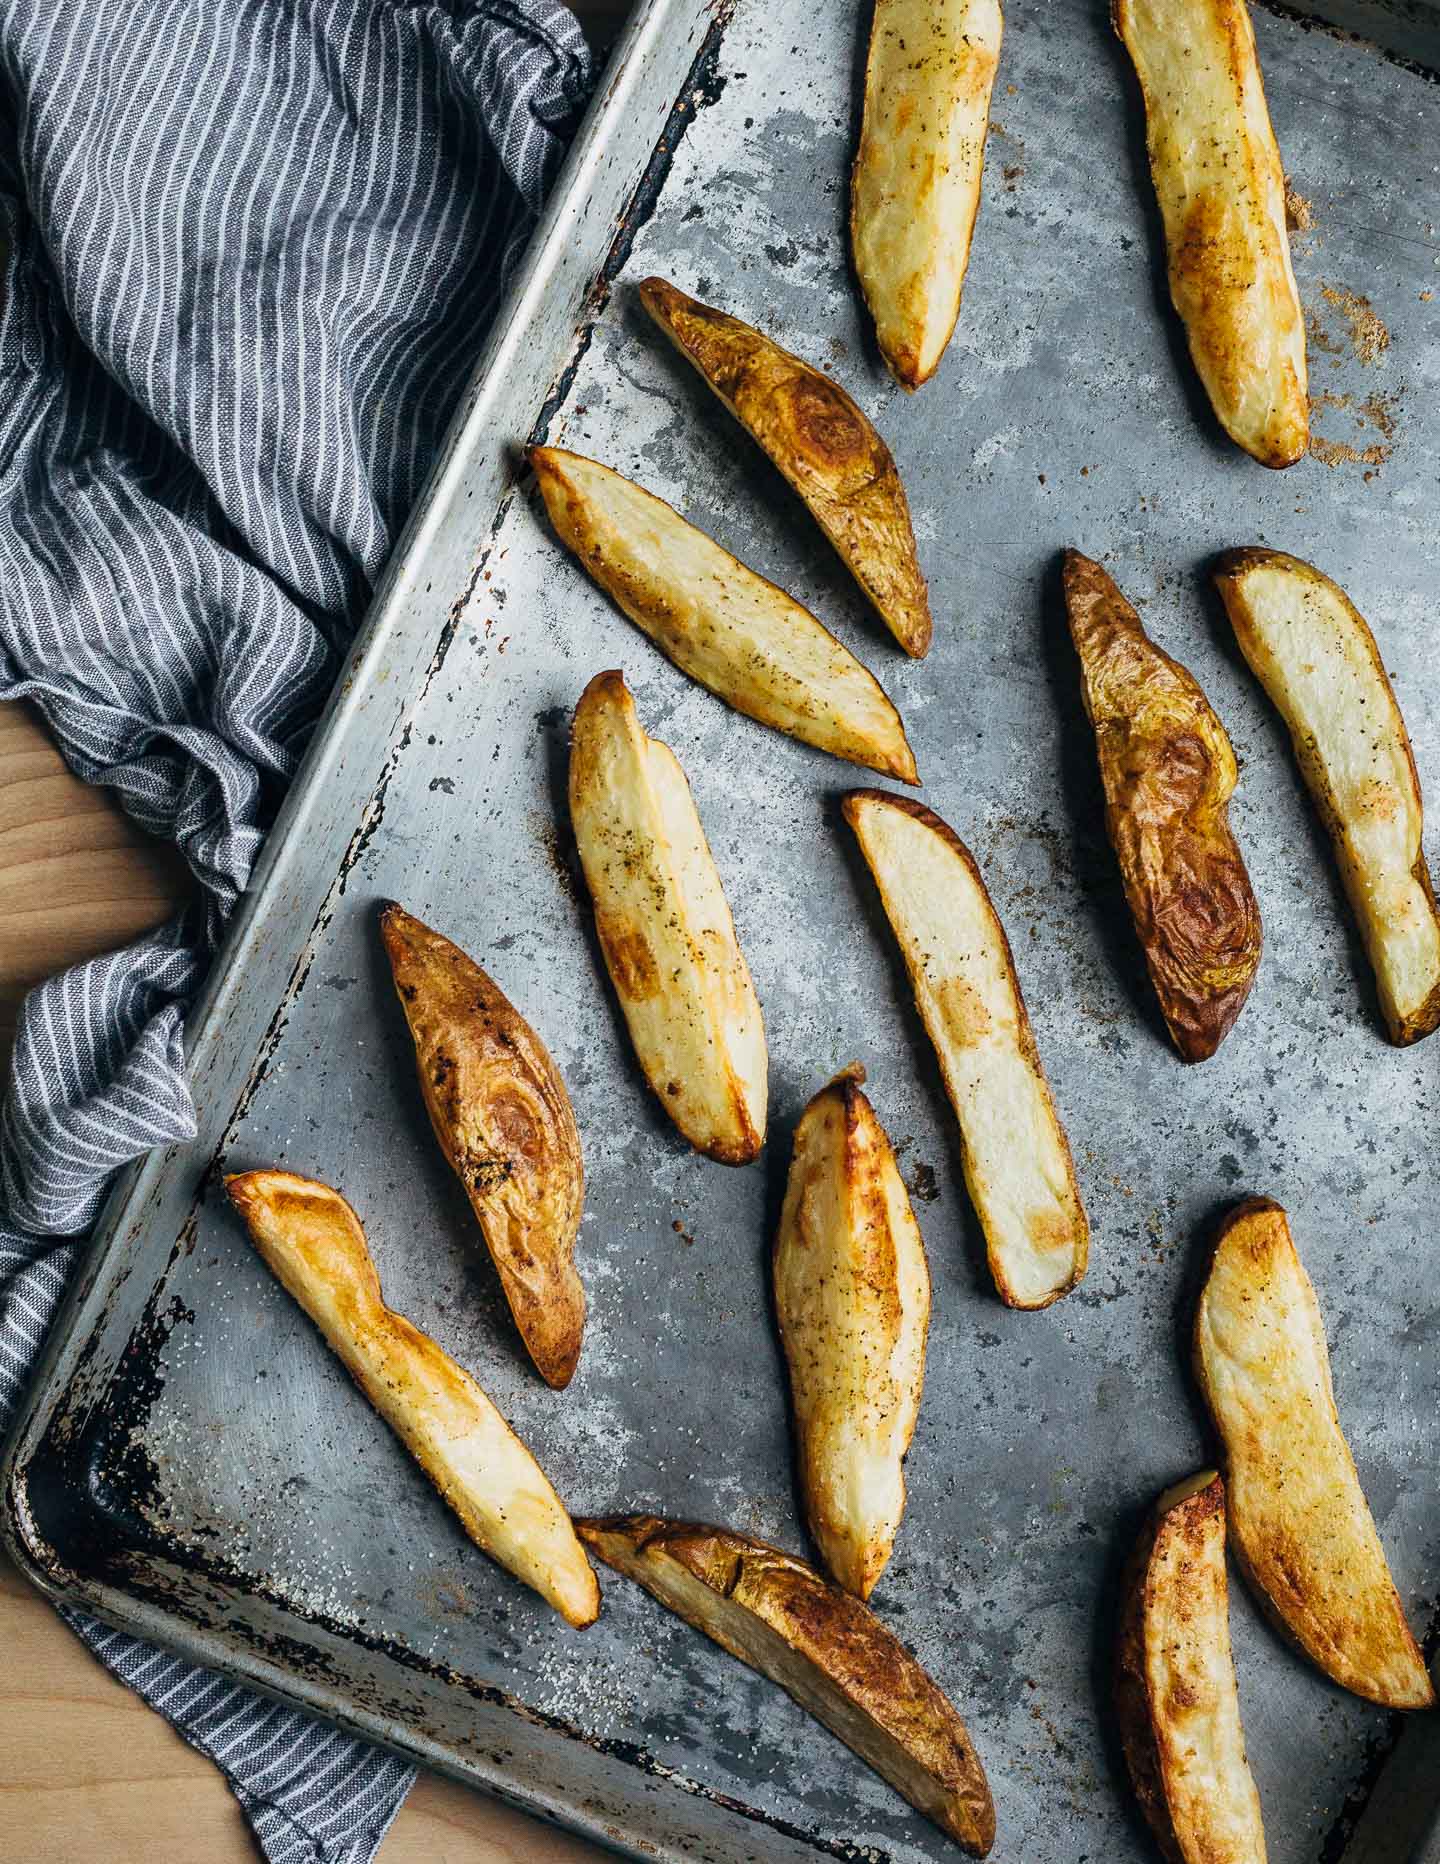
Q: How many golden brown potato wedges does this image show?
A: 14